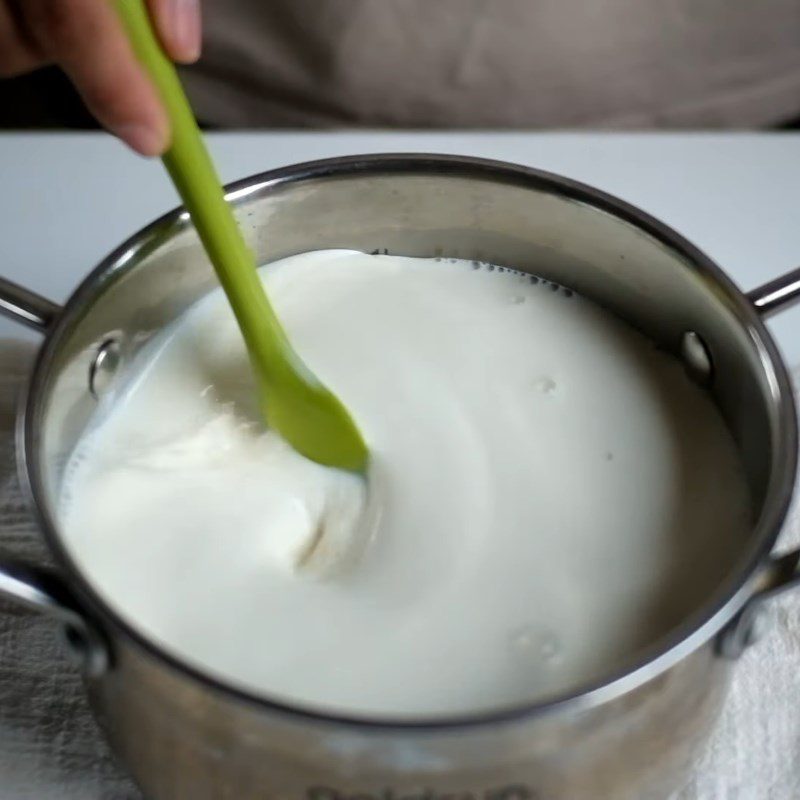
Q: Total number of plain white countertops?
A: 1